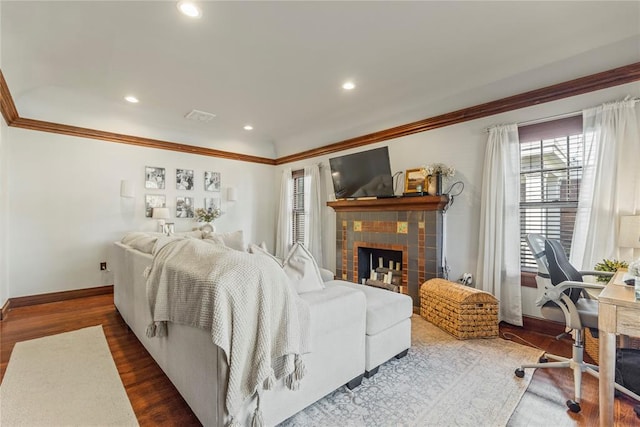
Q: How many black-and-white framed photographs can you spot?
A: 6